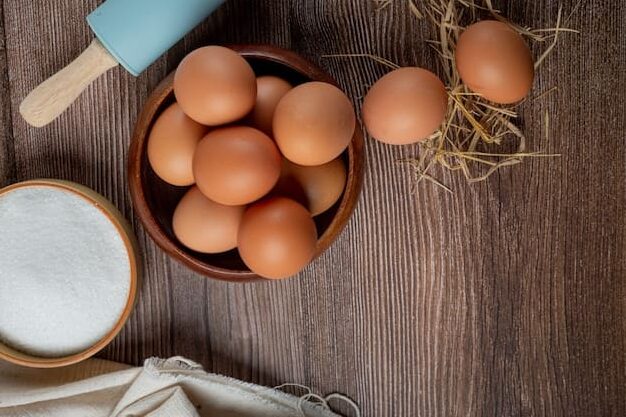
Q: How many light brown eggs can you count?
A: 10